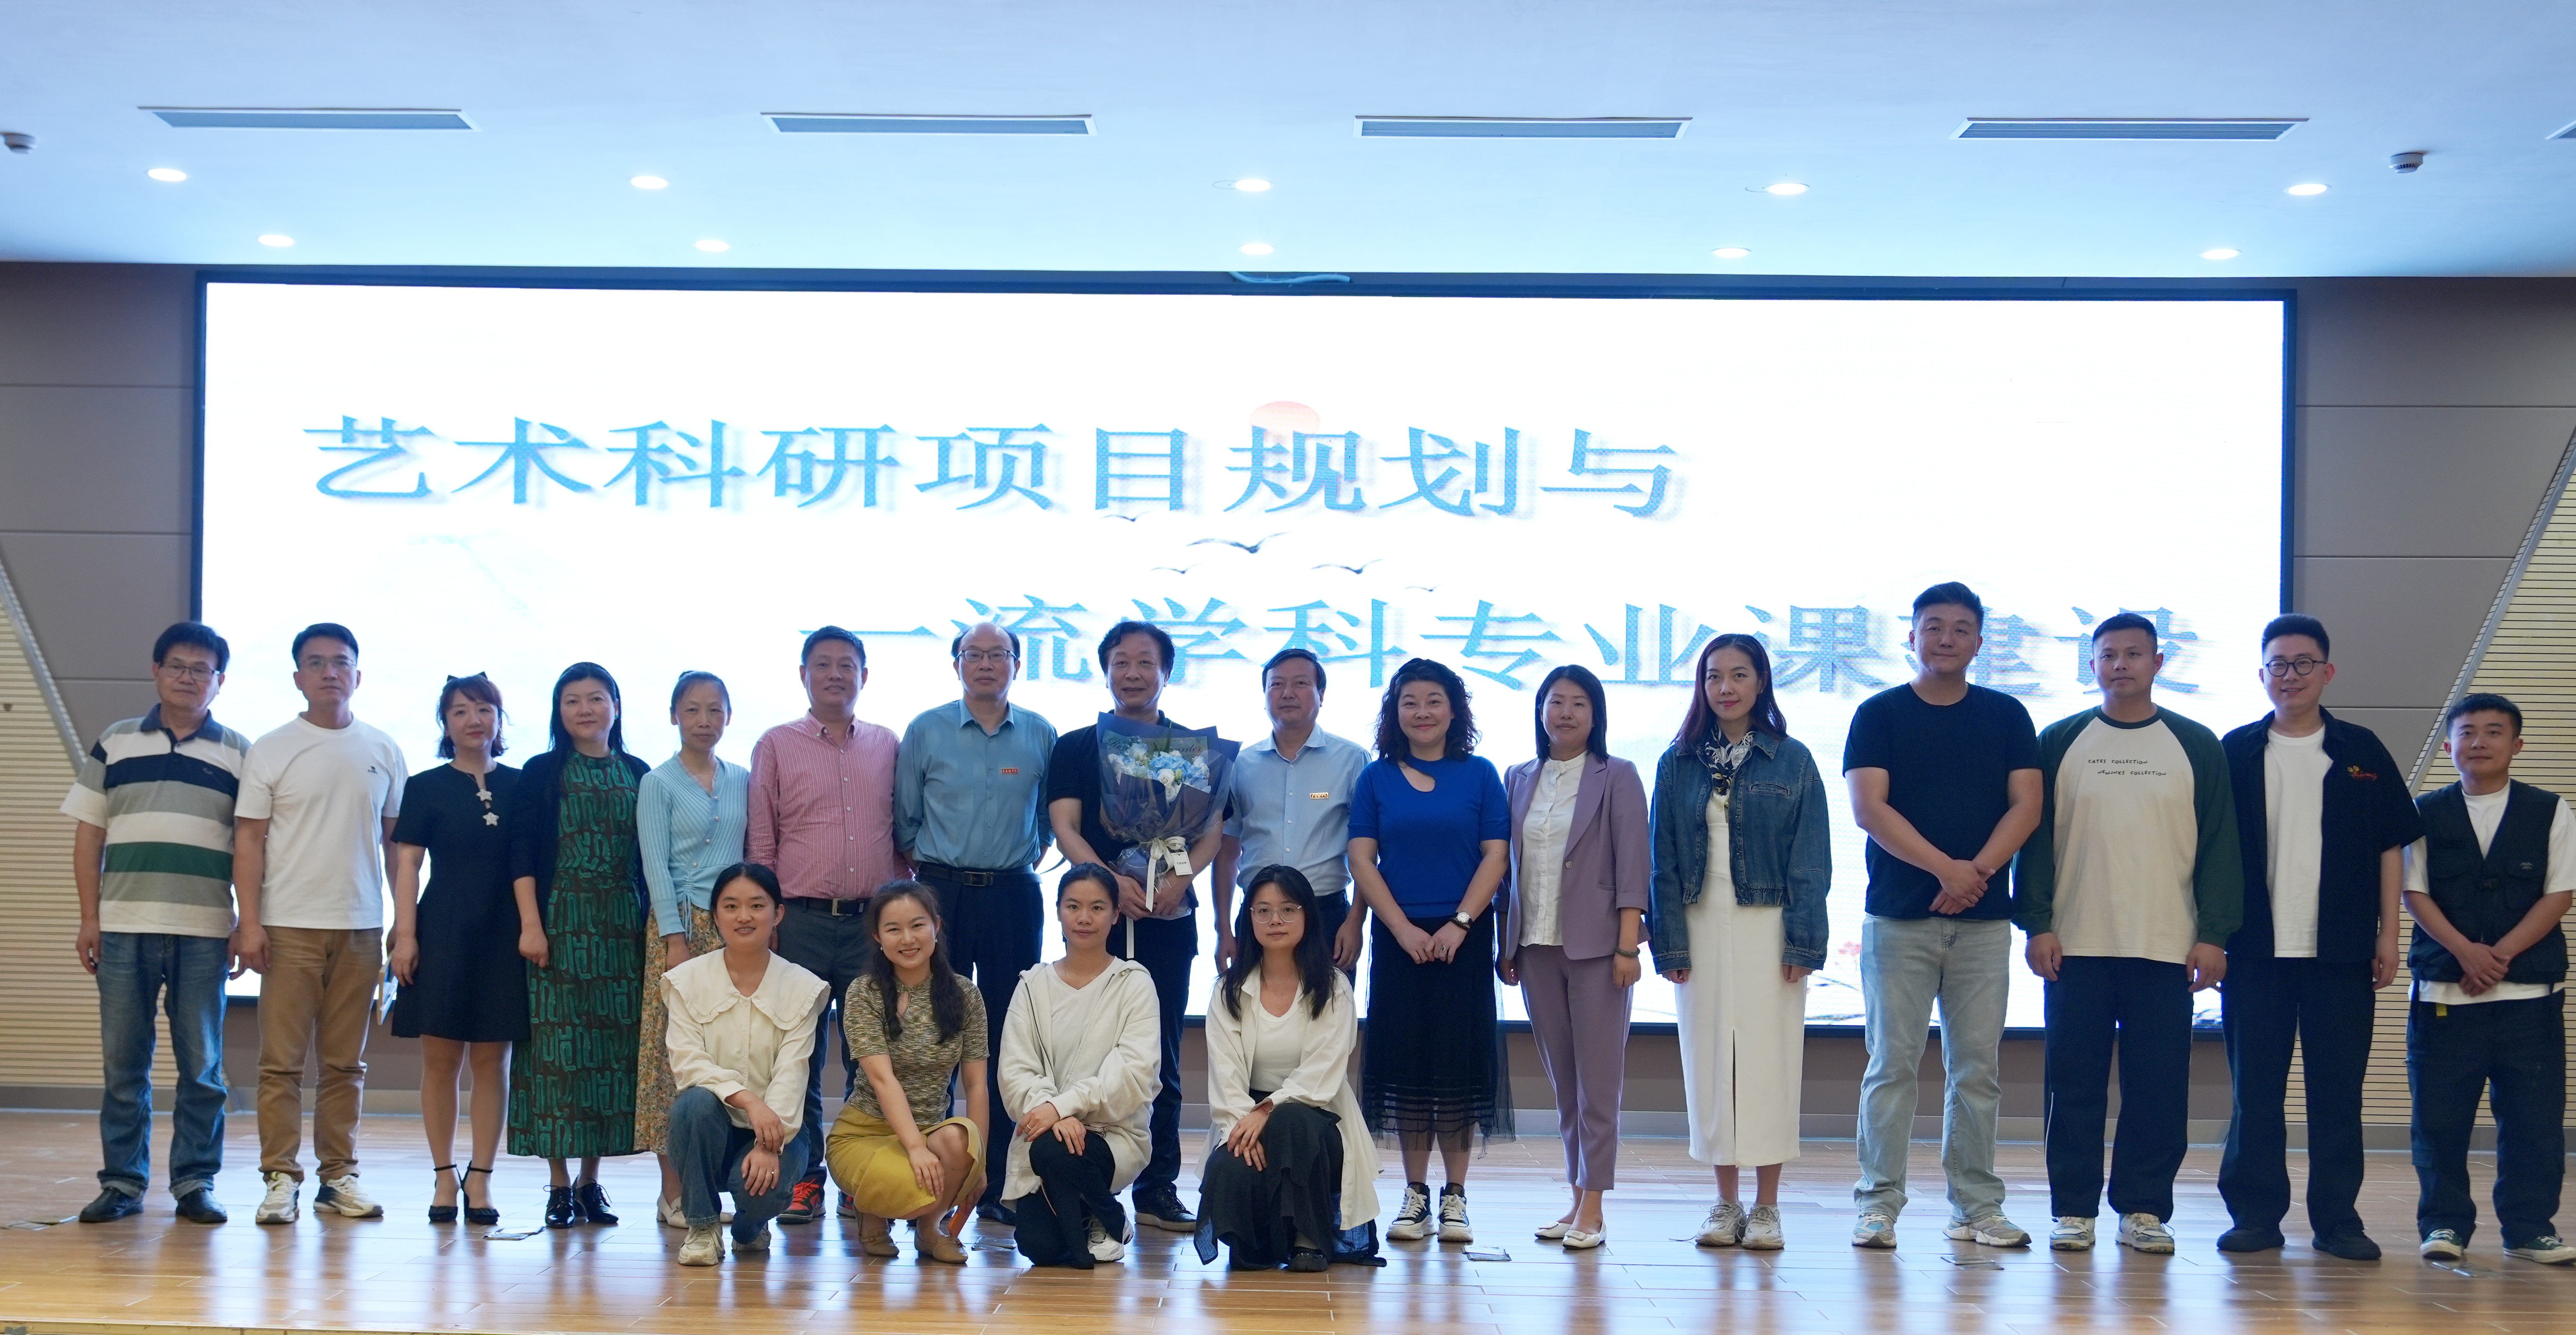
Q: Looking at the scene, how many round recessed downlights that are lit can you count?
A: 10